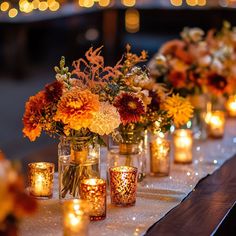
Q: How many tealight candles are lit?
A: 8